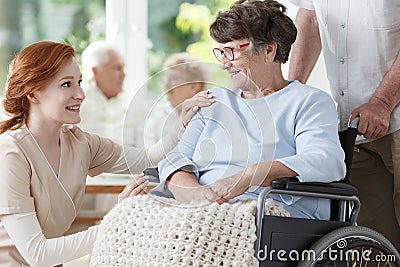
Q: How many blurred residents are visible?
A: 2